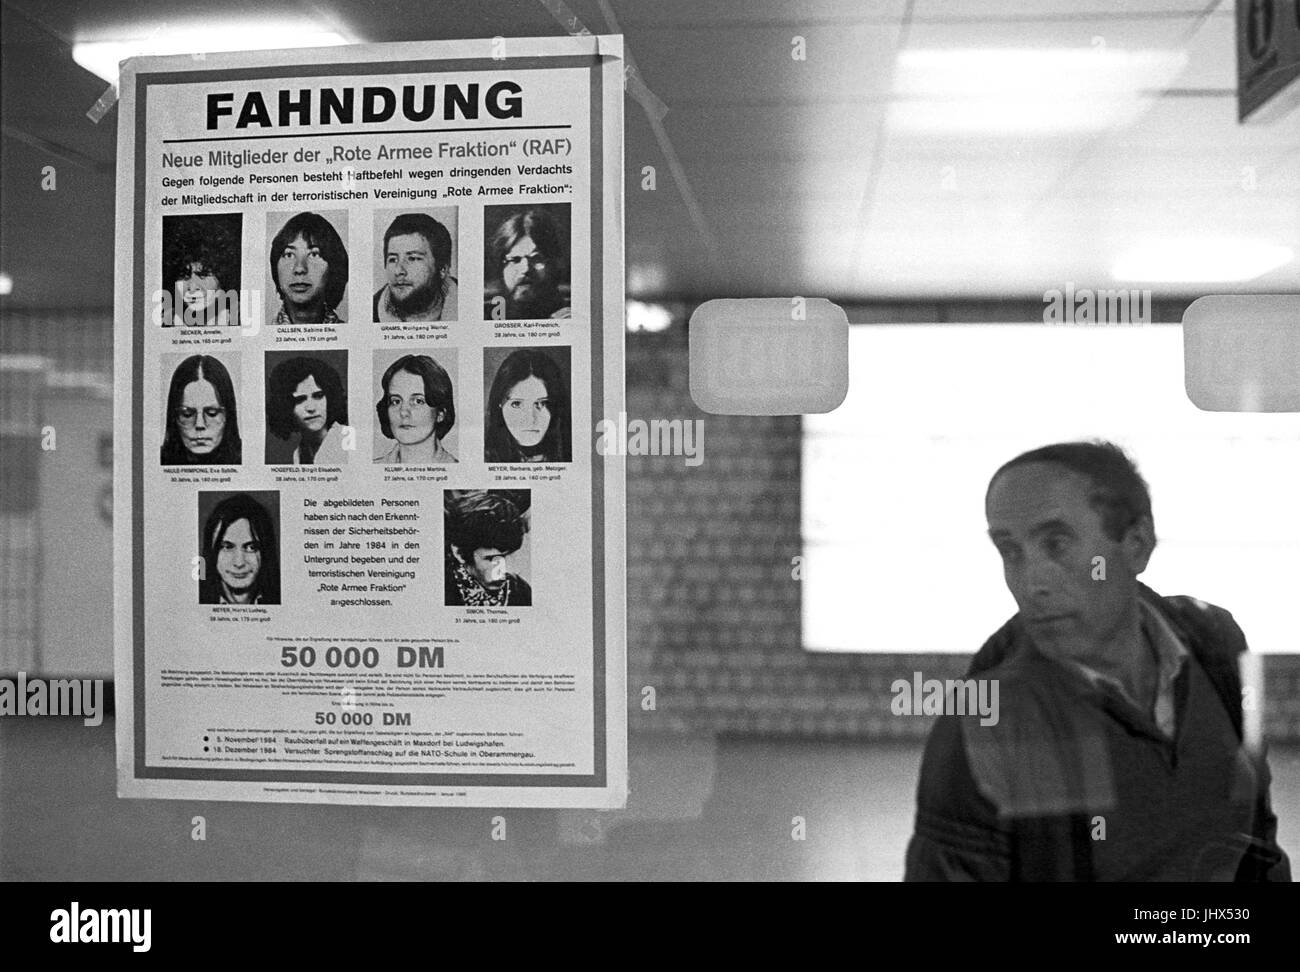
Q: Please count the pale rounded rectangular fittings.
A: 2